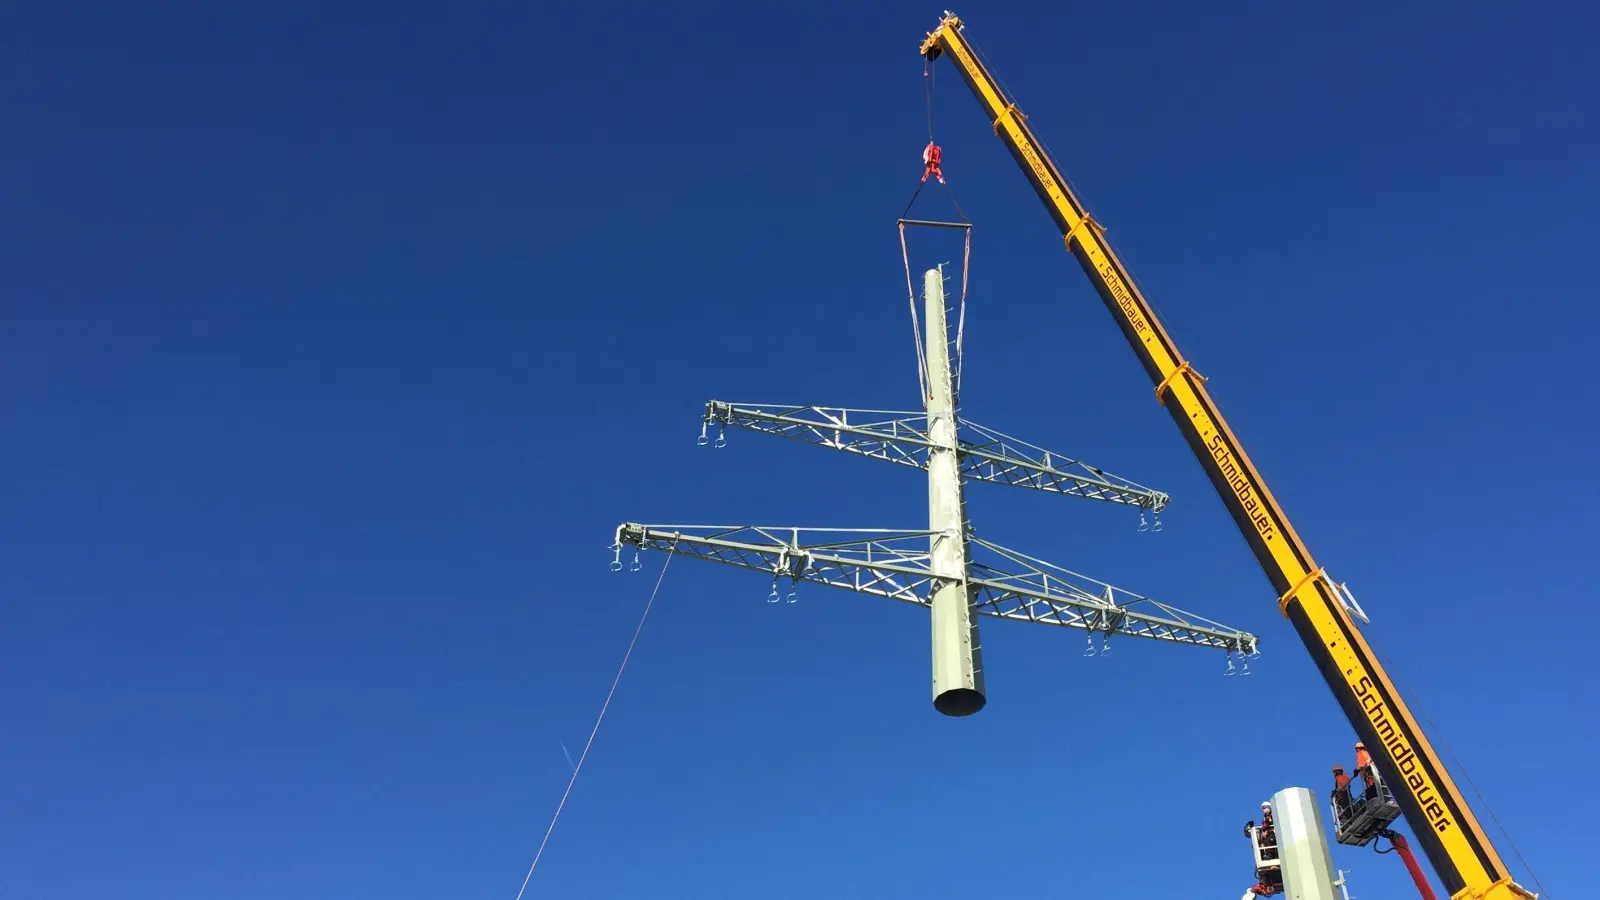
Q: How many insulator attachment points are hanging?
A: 12